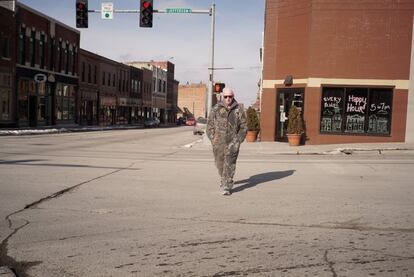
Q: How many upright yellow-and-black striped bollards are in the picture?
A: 0